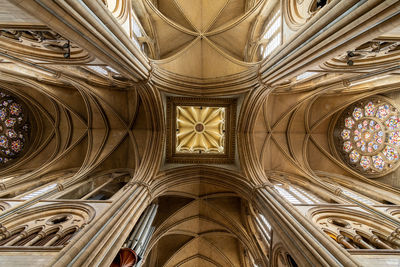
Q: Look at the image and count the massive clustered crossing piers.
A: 4